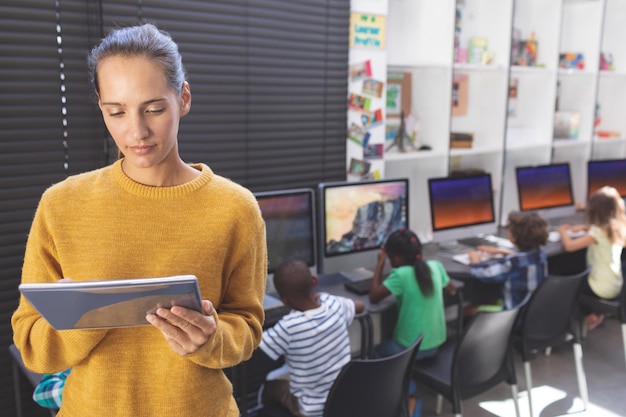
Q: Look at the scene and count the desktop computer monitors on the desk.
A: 5